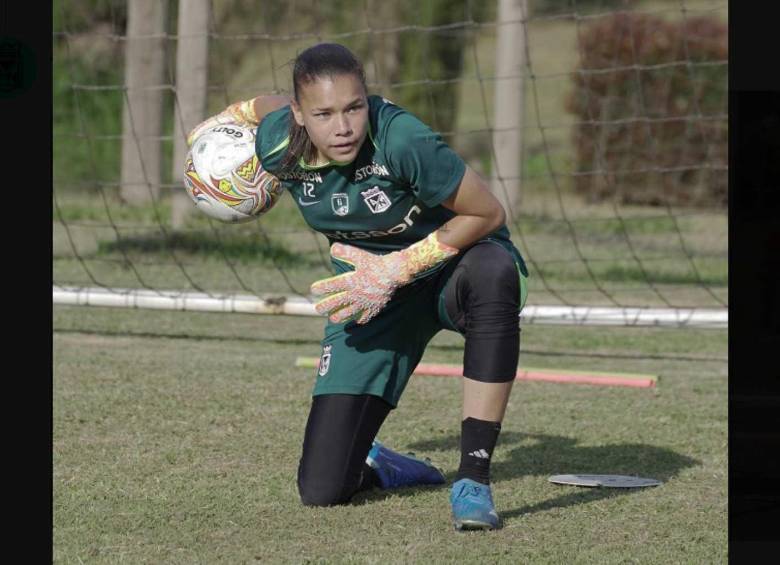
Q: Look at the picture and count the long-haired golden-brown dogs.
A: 0